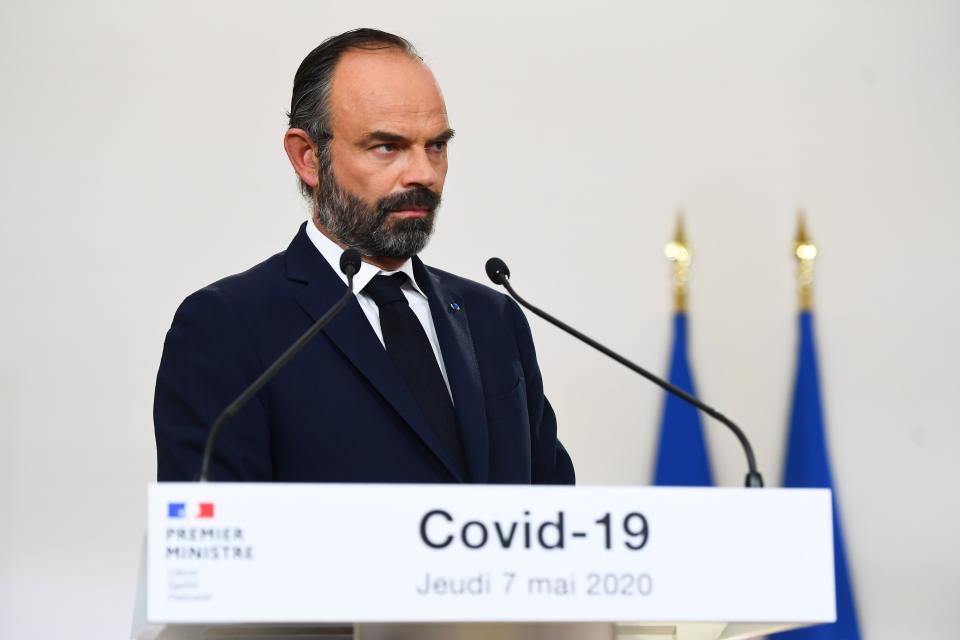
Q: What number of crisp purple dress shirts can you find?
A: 0